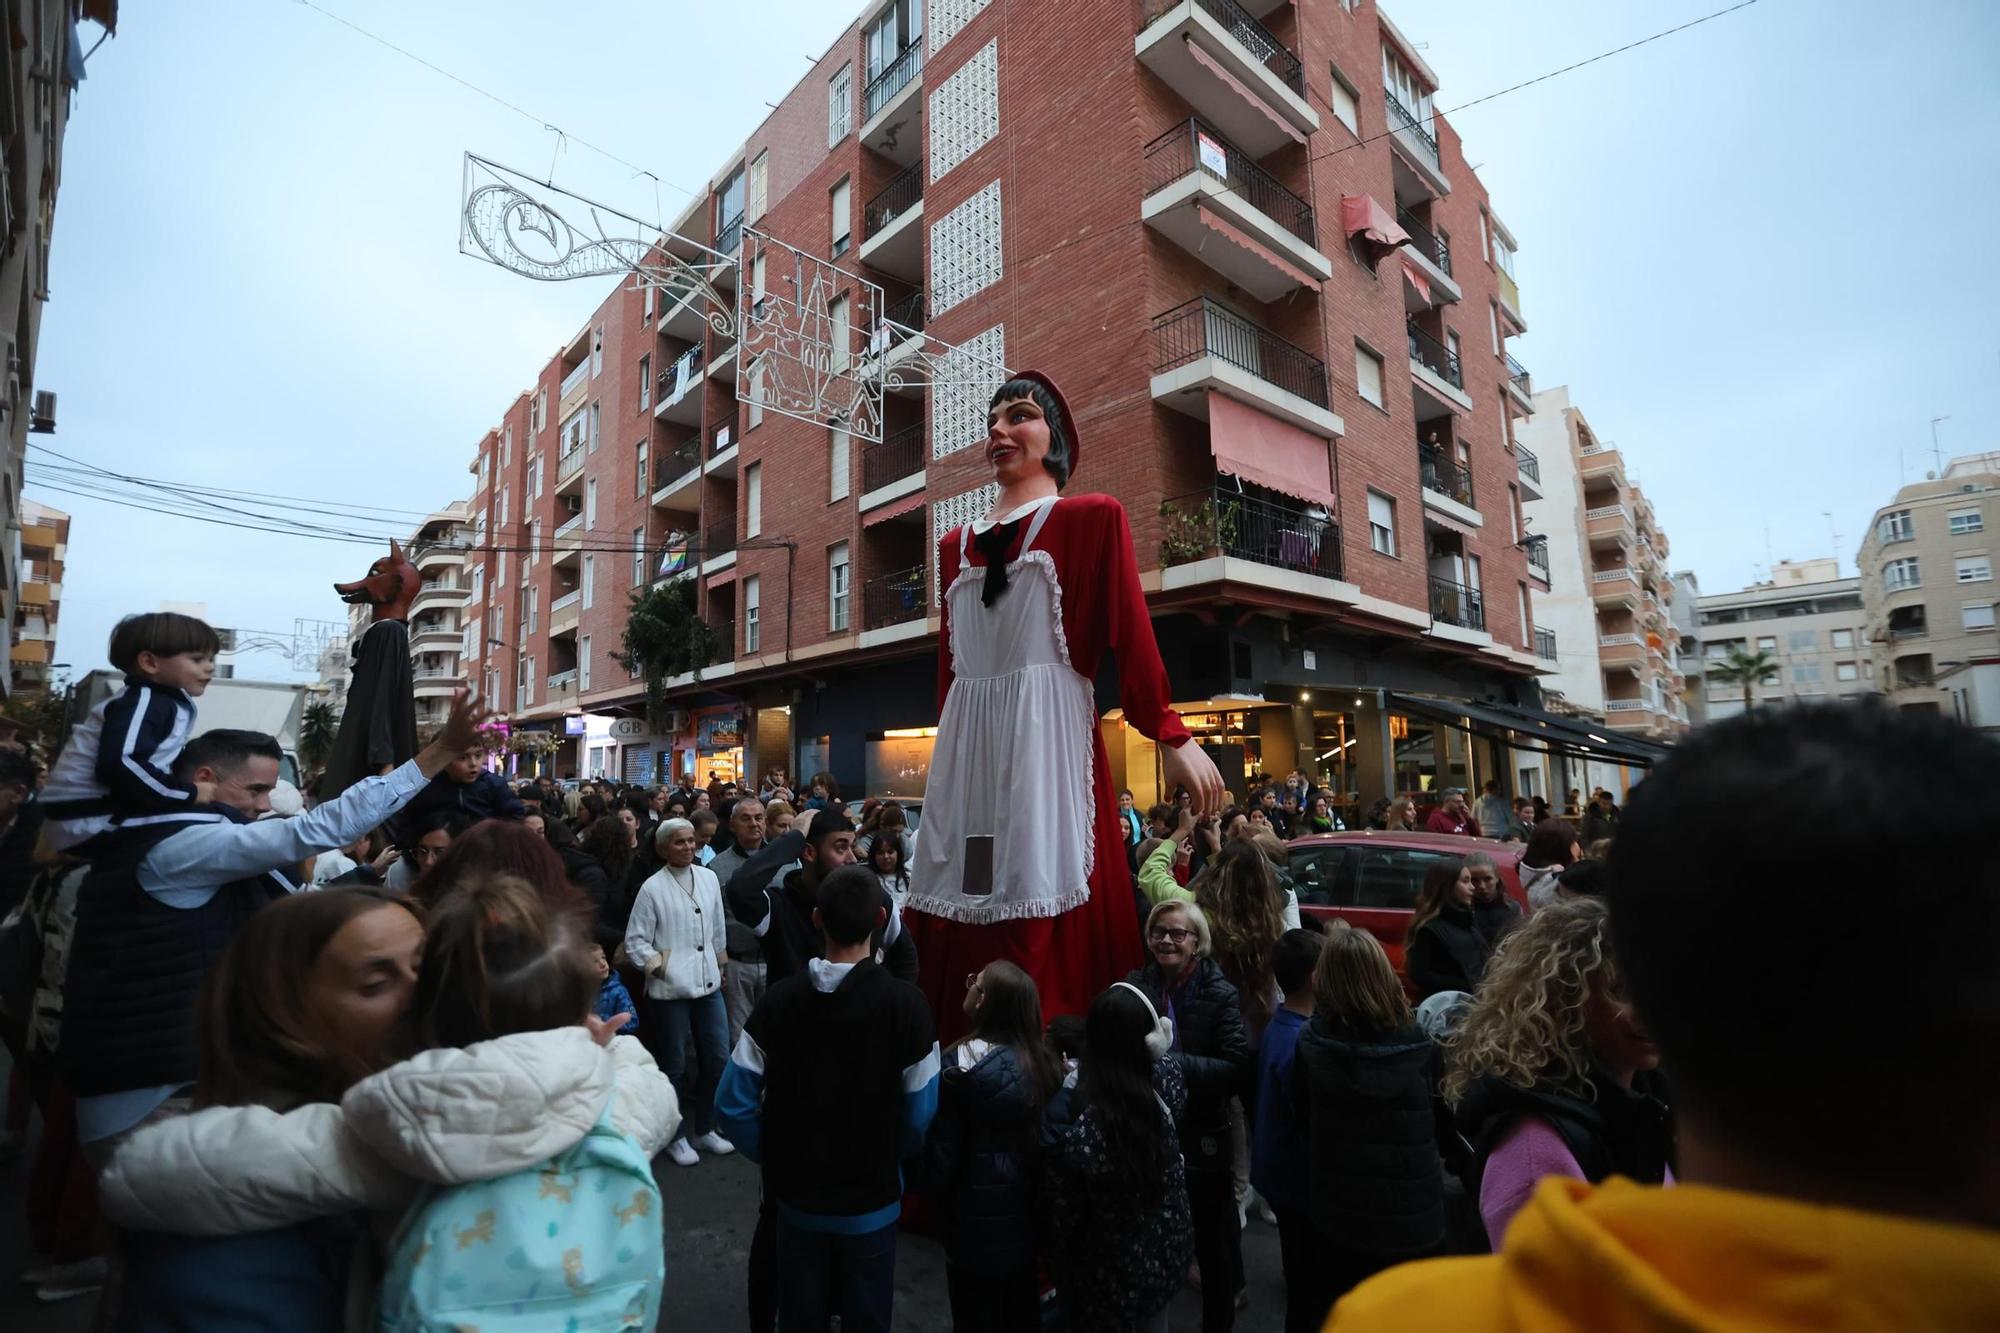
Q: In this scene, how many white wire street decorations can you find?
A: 2